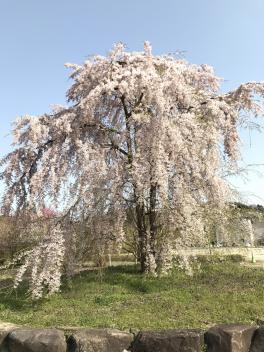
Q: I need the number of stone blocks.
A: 6